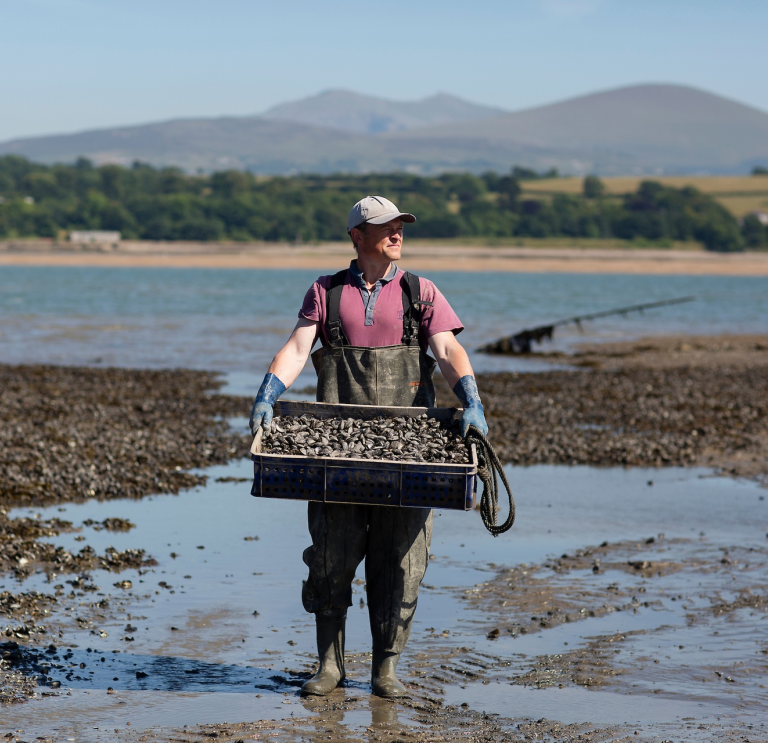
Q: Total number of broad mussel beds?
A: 2